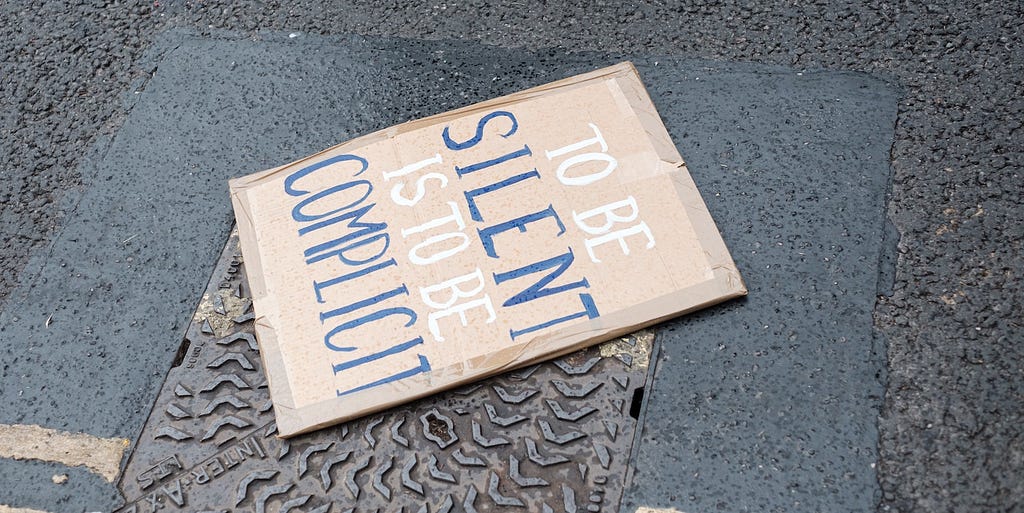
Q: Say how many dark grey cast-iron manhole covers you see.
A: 1